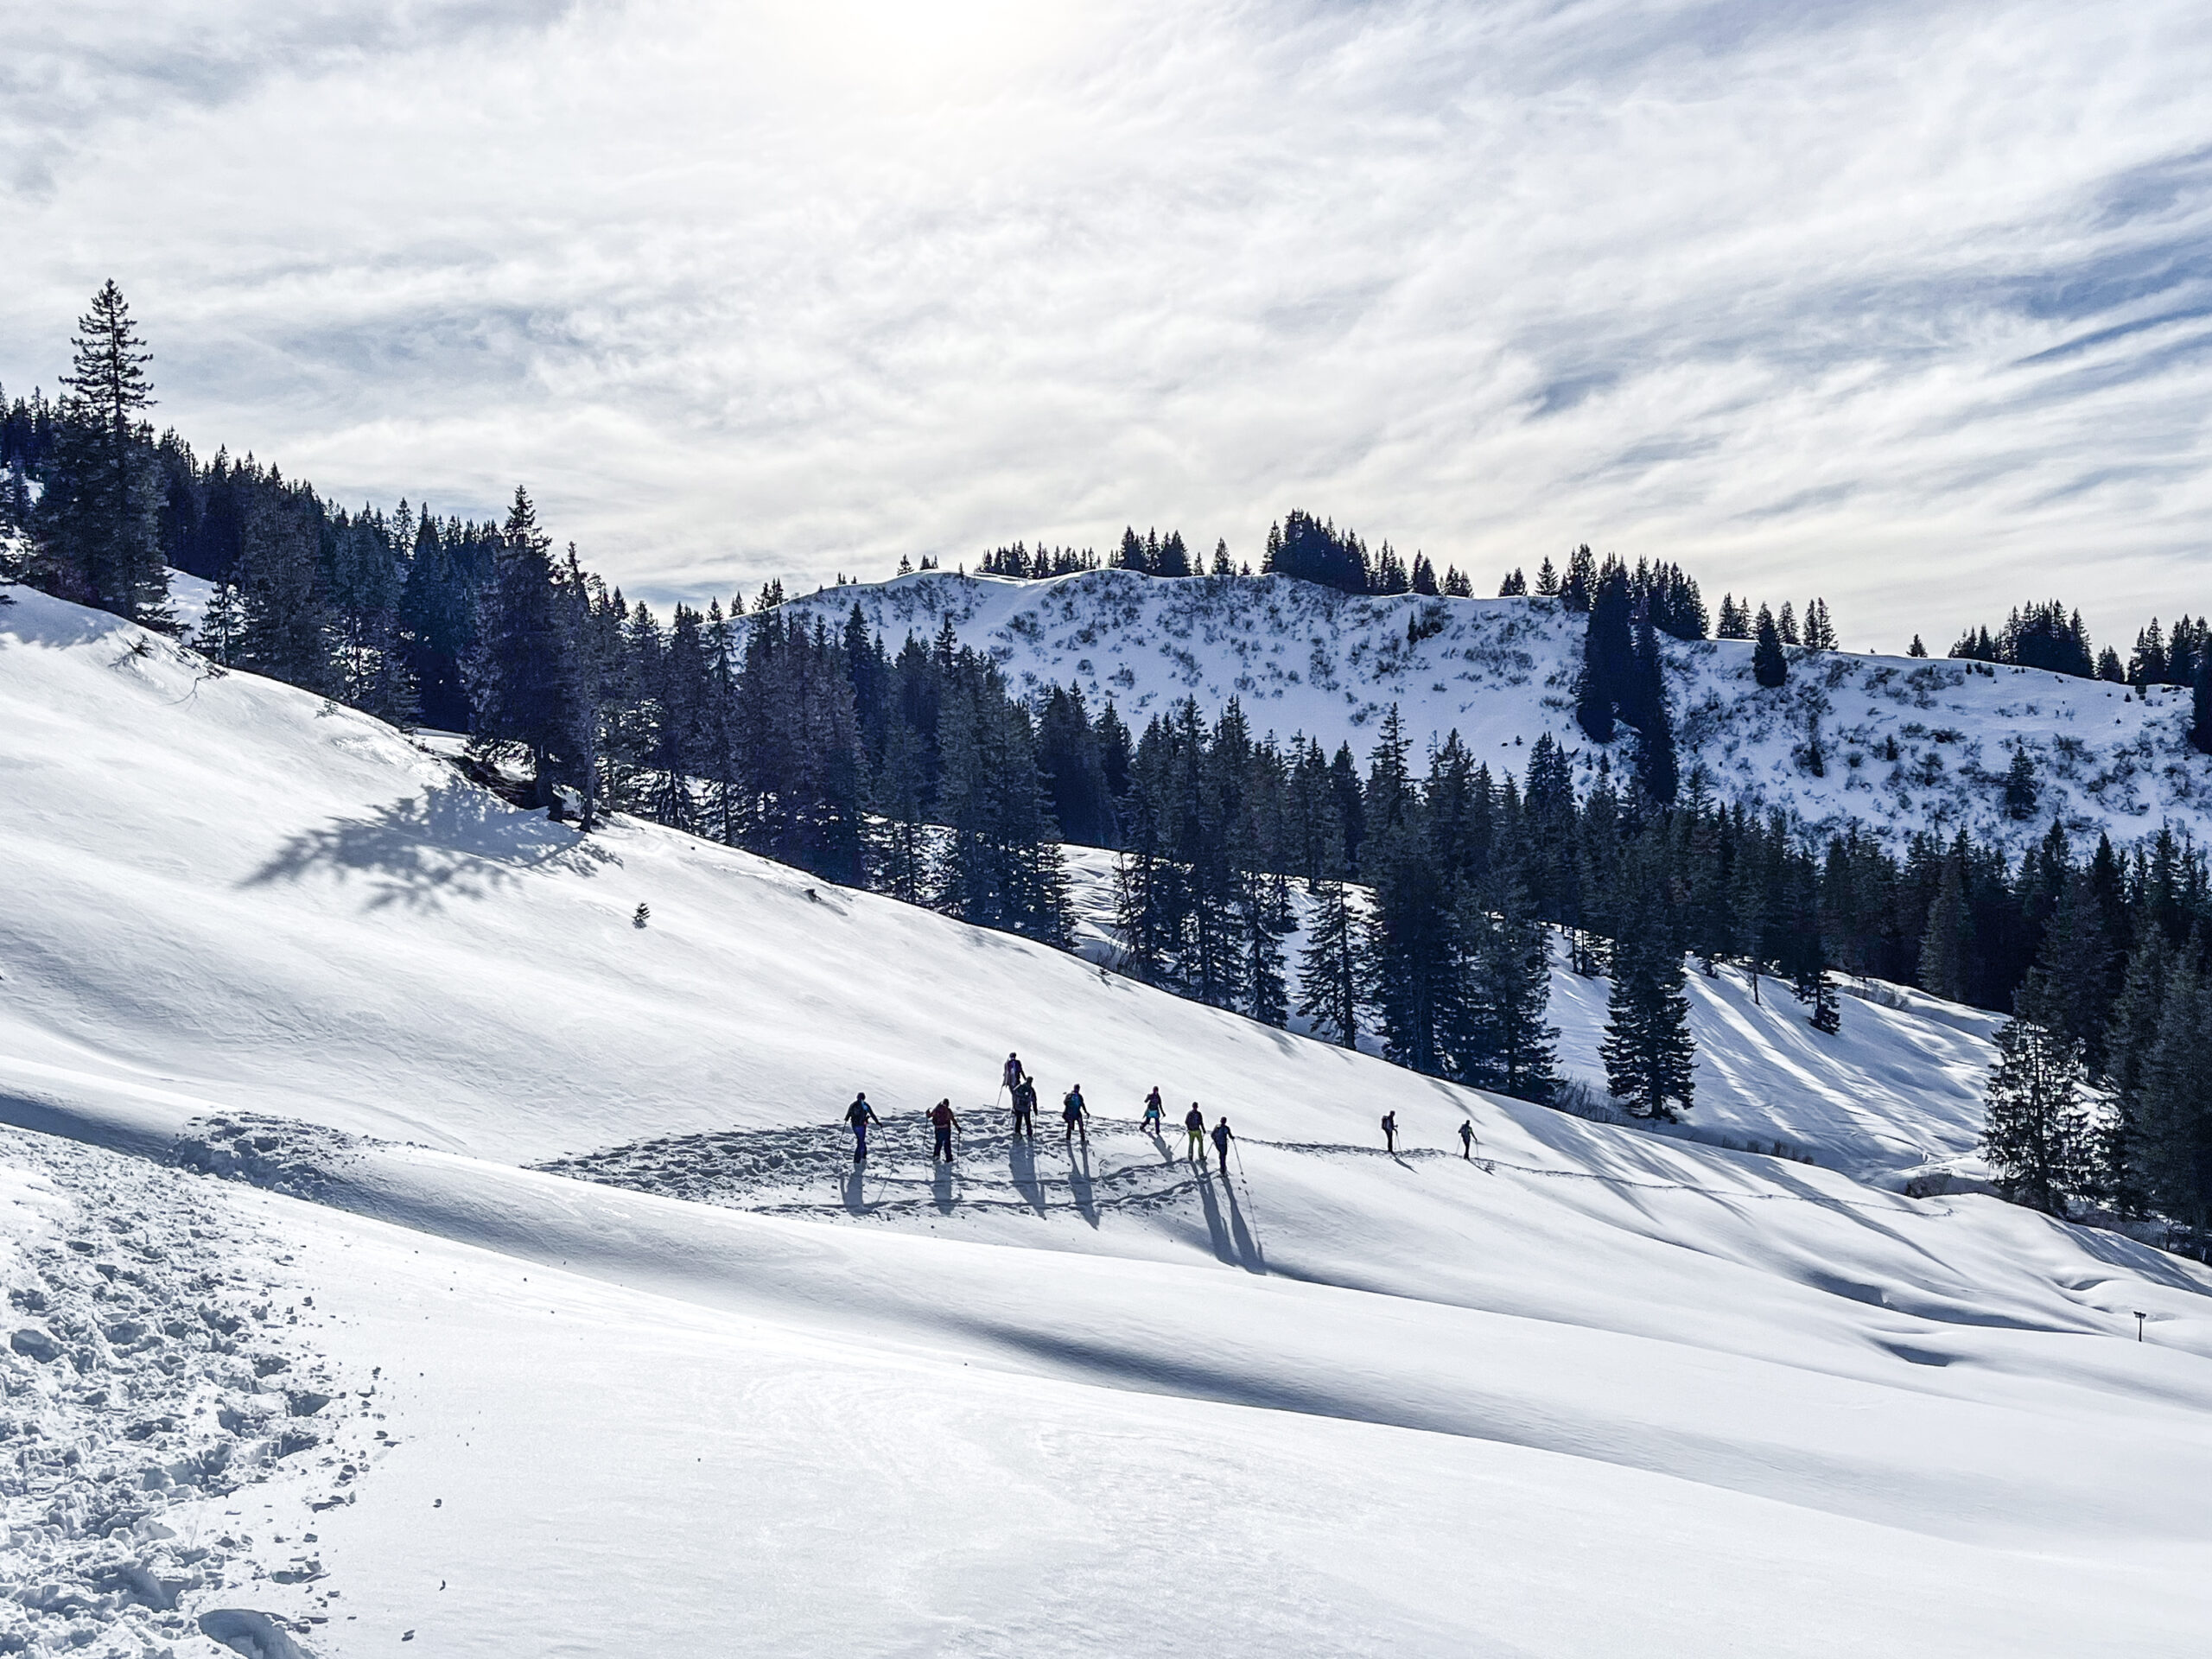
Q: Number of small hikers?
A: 10